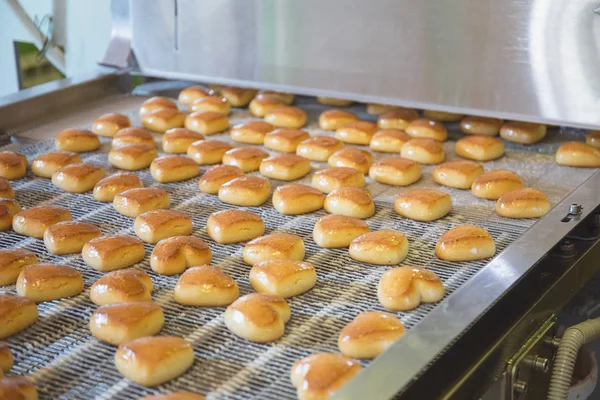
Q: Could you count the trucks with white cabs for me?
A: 0